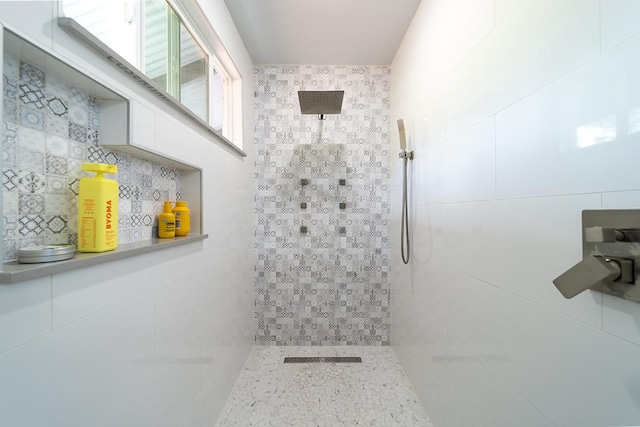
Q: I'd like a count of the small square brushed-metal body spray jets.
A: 6